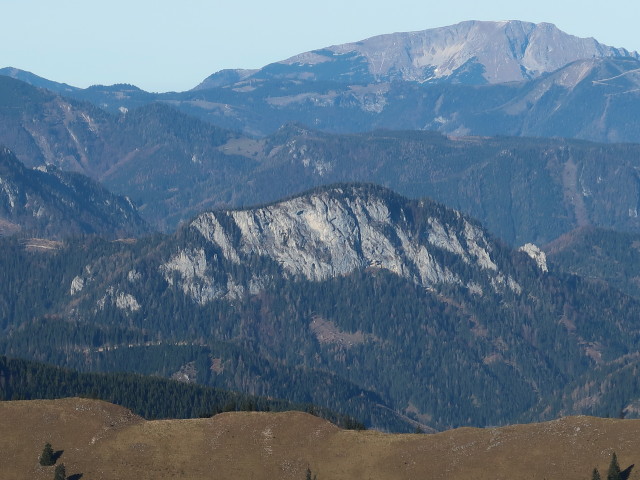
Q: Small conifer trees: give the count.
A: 5